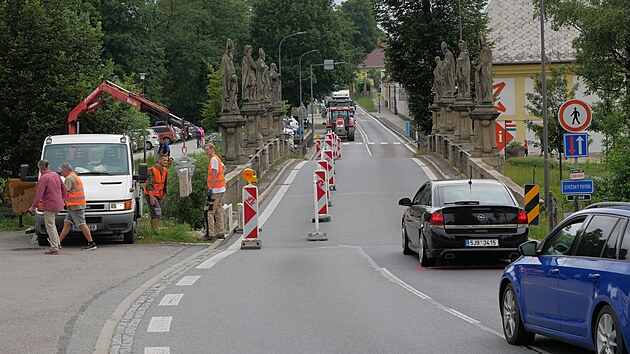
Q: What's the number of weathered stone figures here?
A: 8